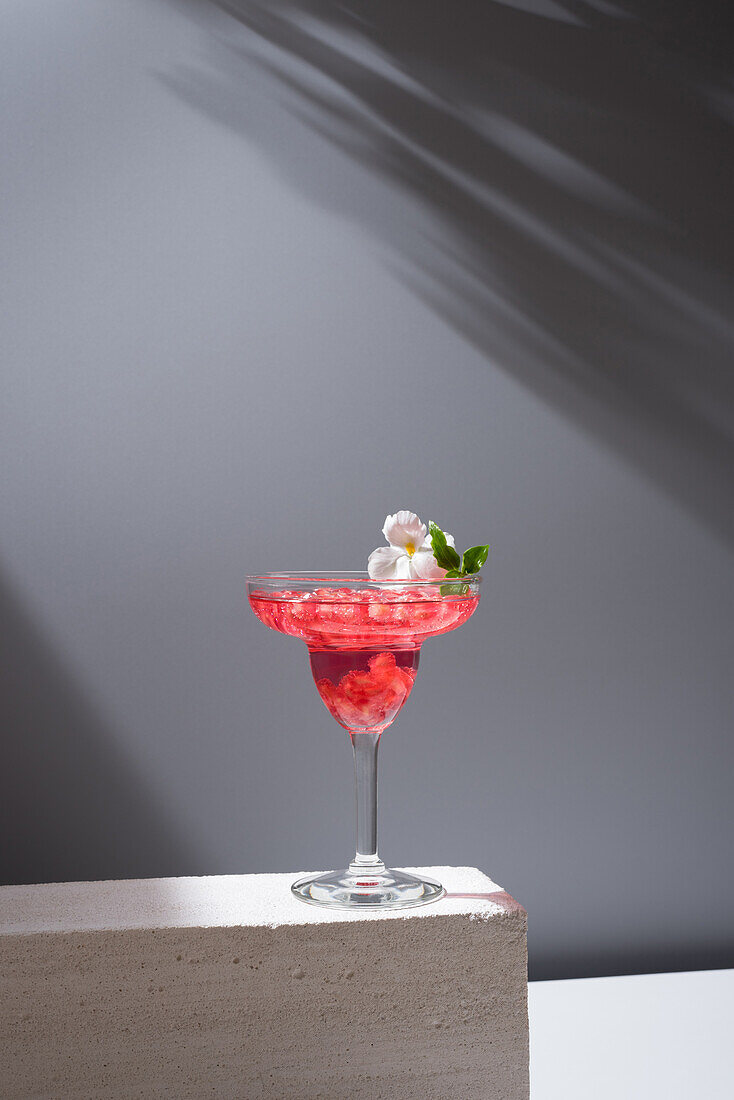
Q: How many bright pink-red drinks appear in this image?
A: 1